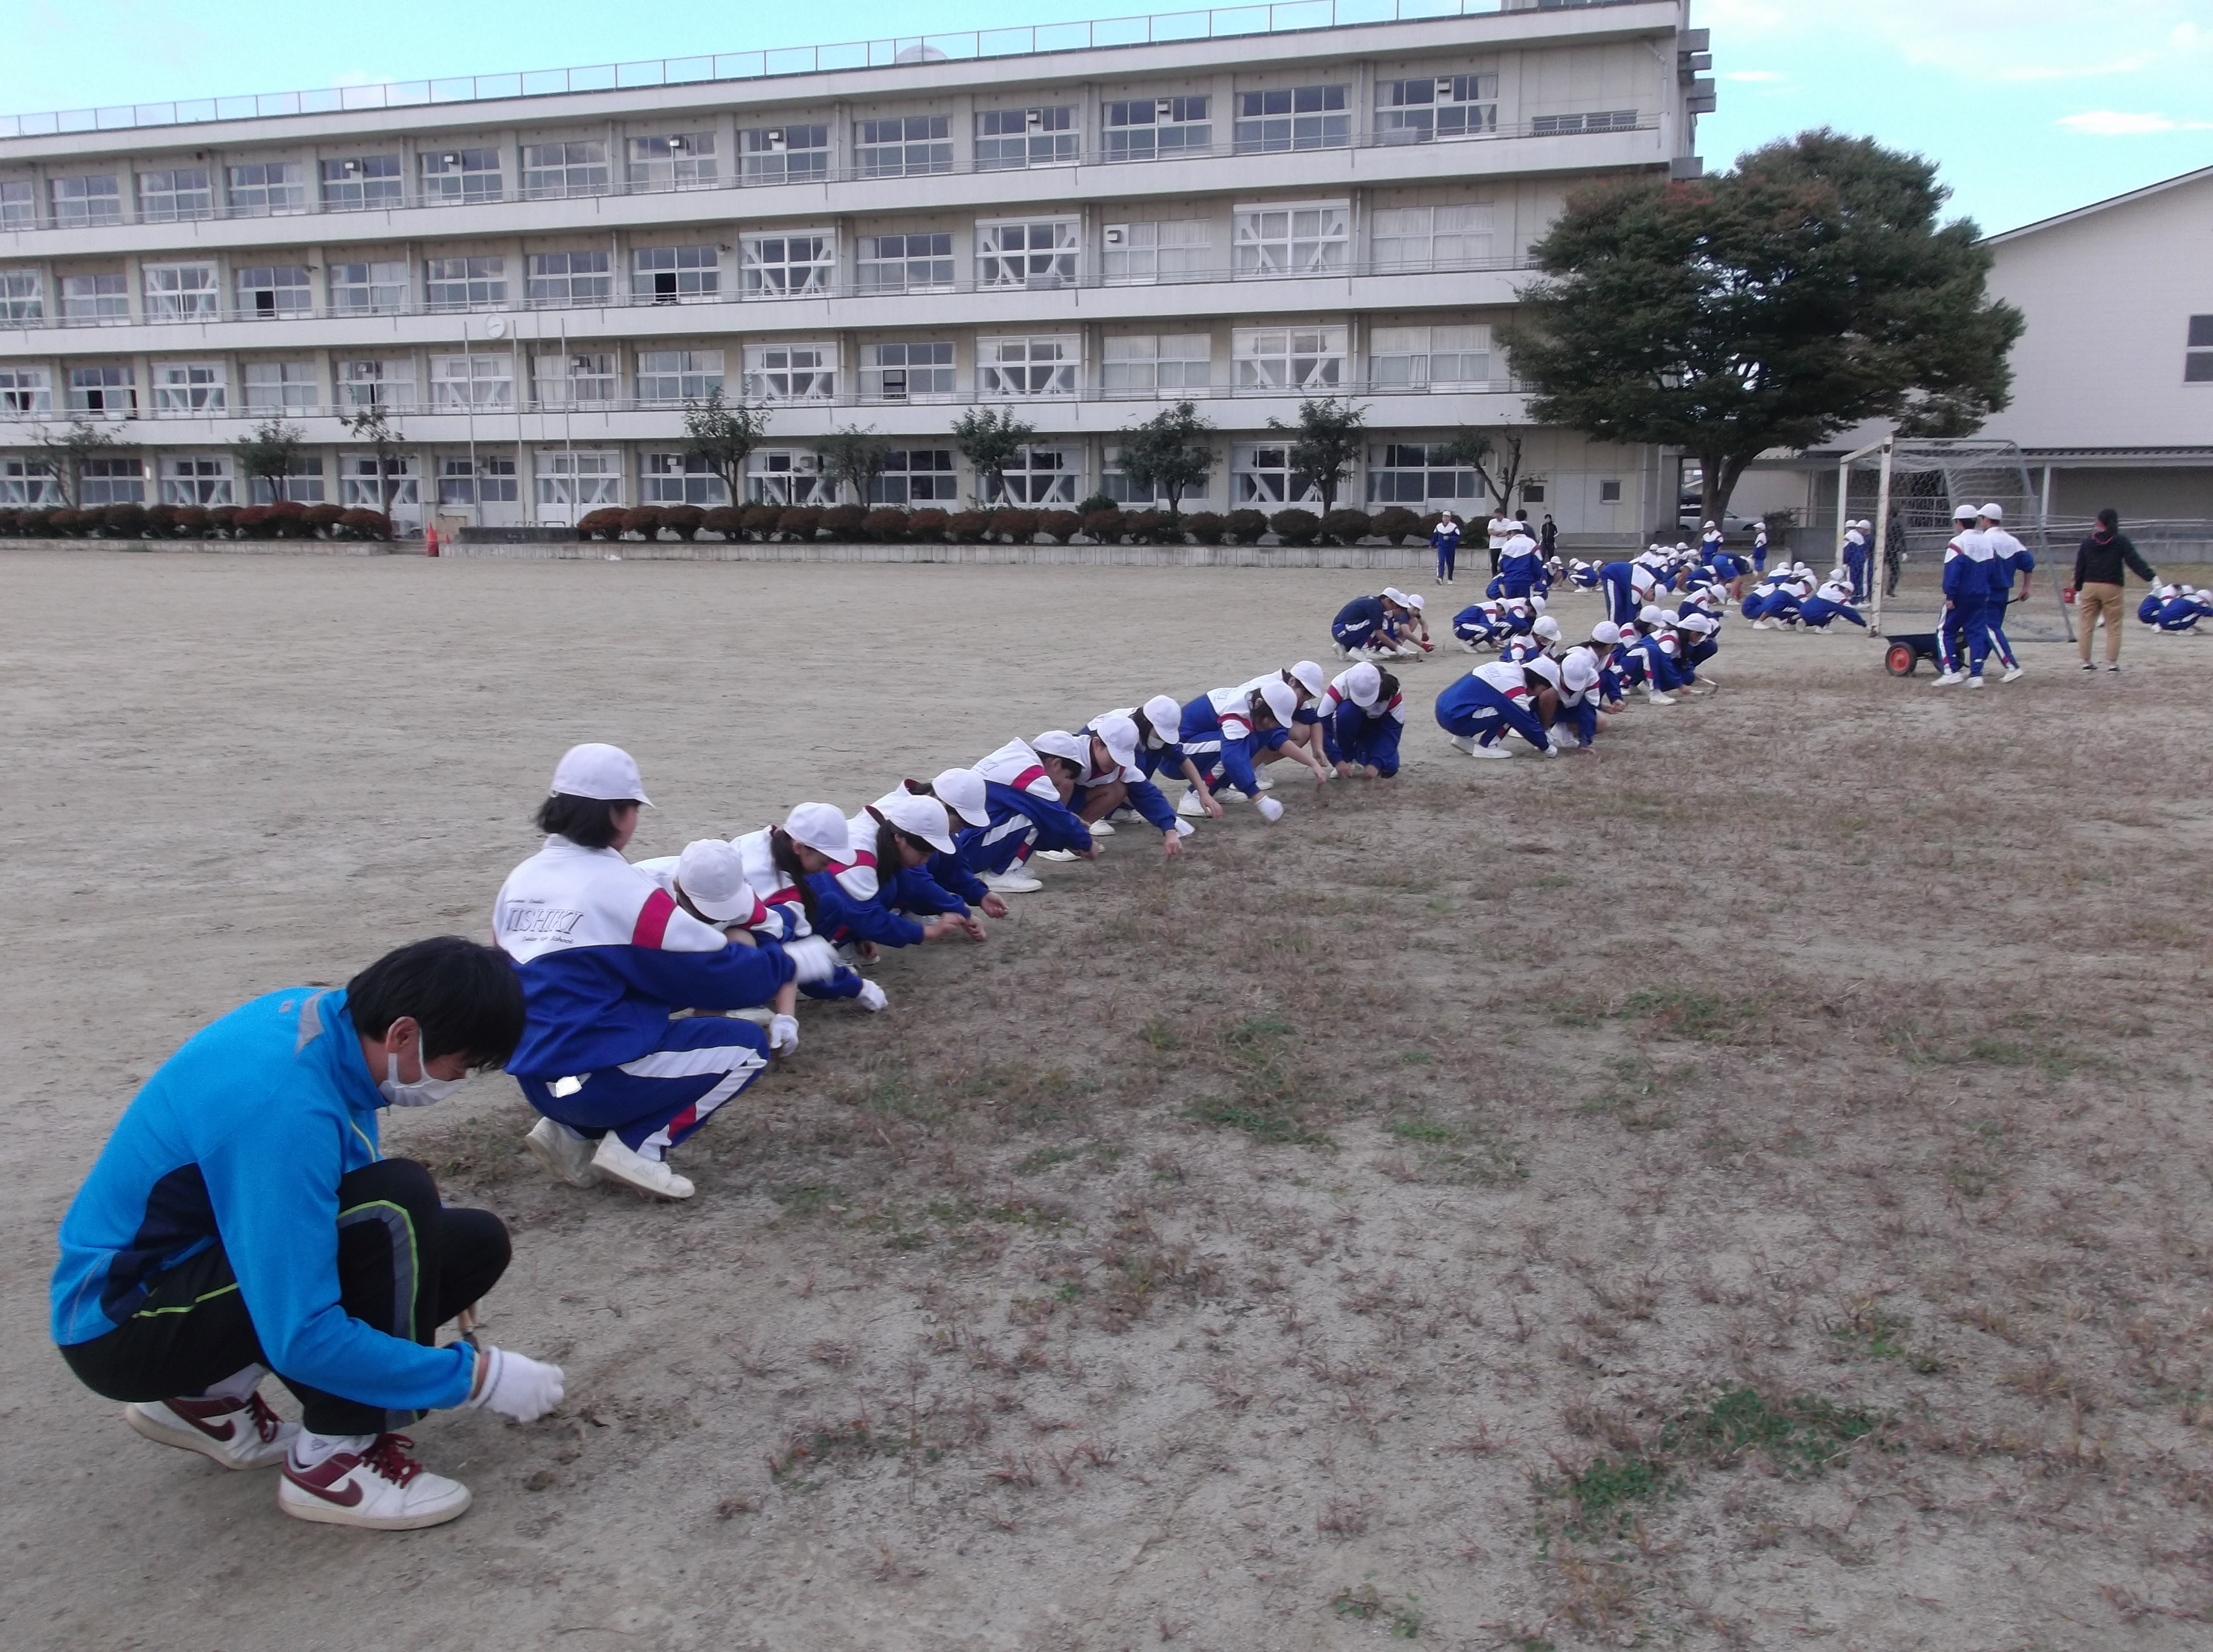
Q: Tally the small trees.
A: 9